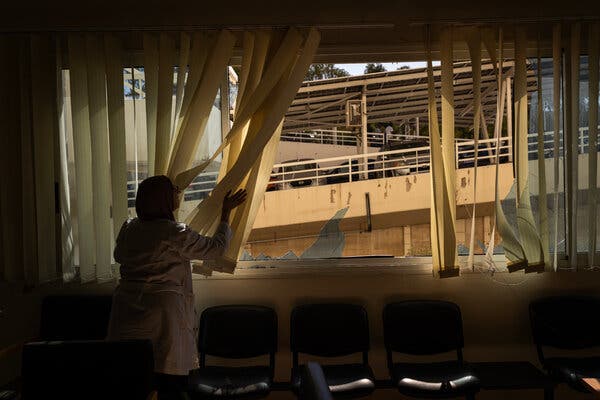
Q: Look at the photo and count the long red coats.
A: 0